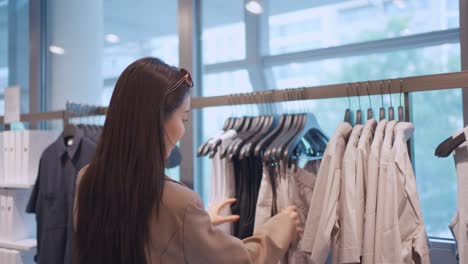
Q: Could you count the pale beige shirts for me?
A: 6